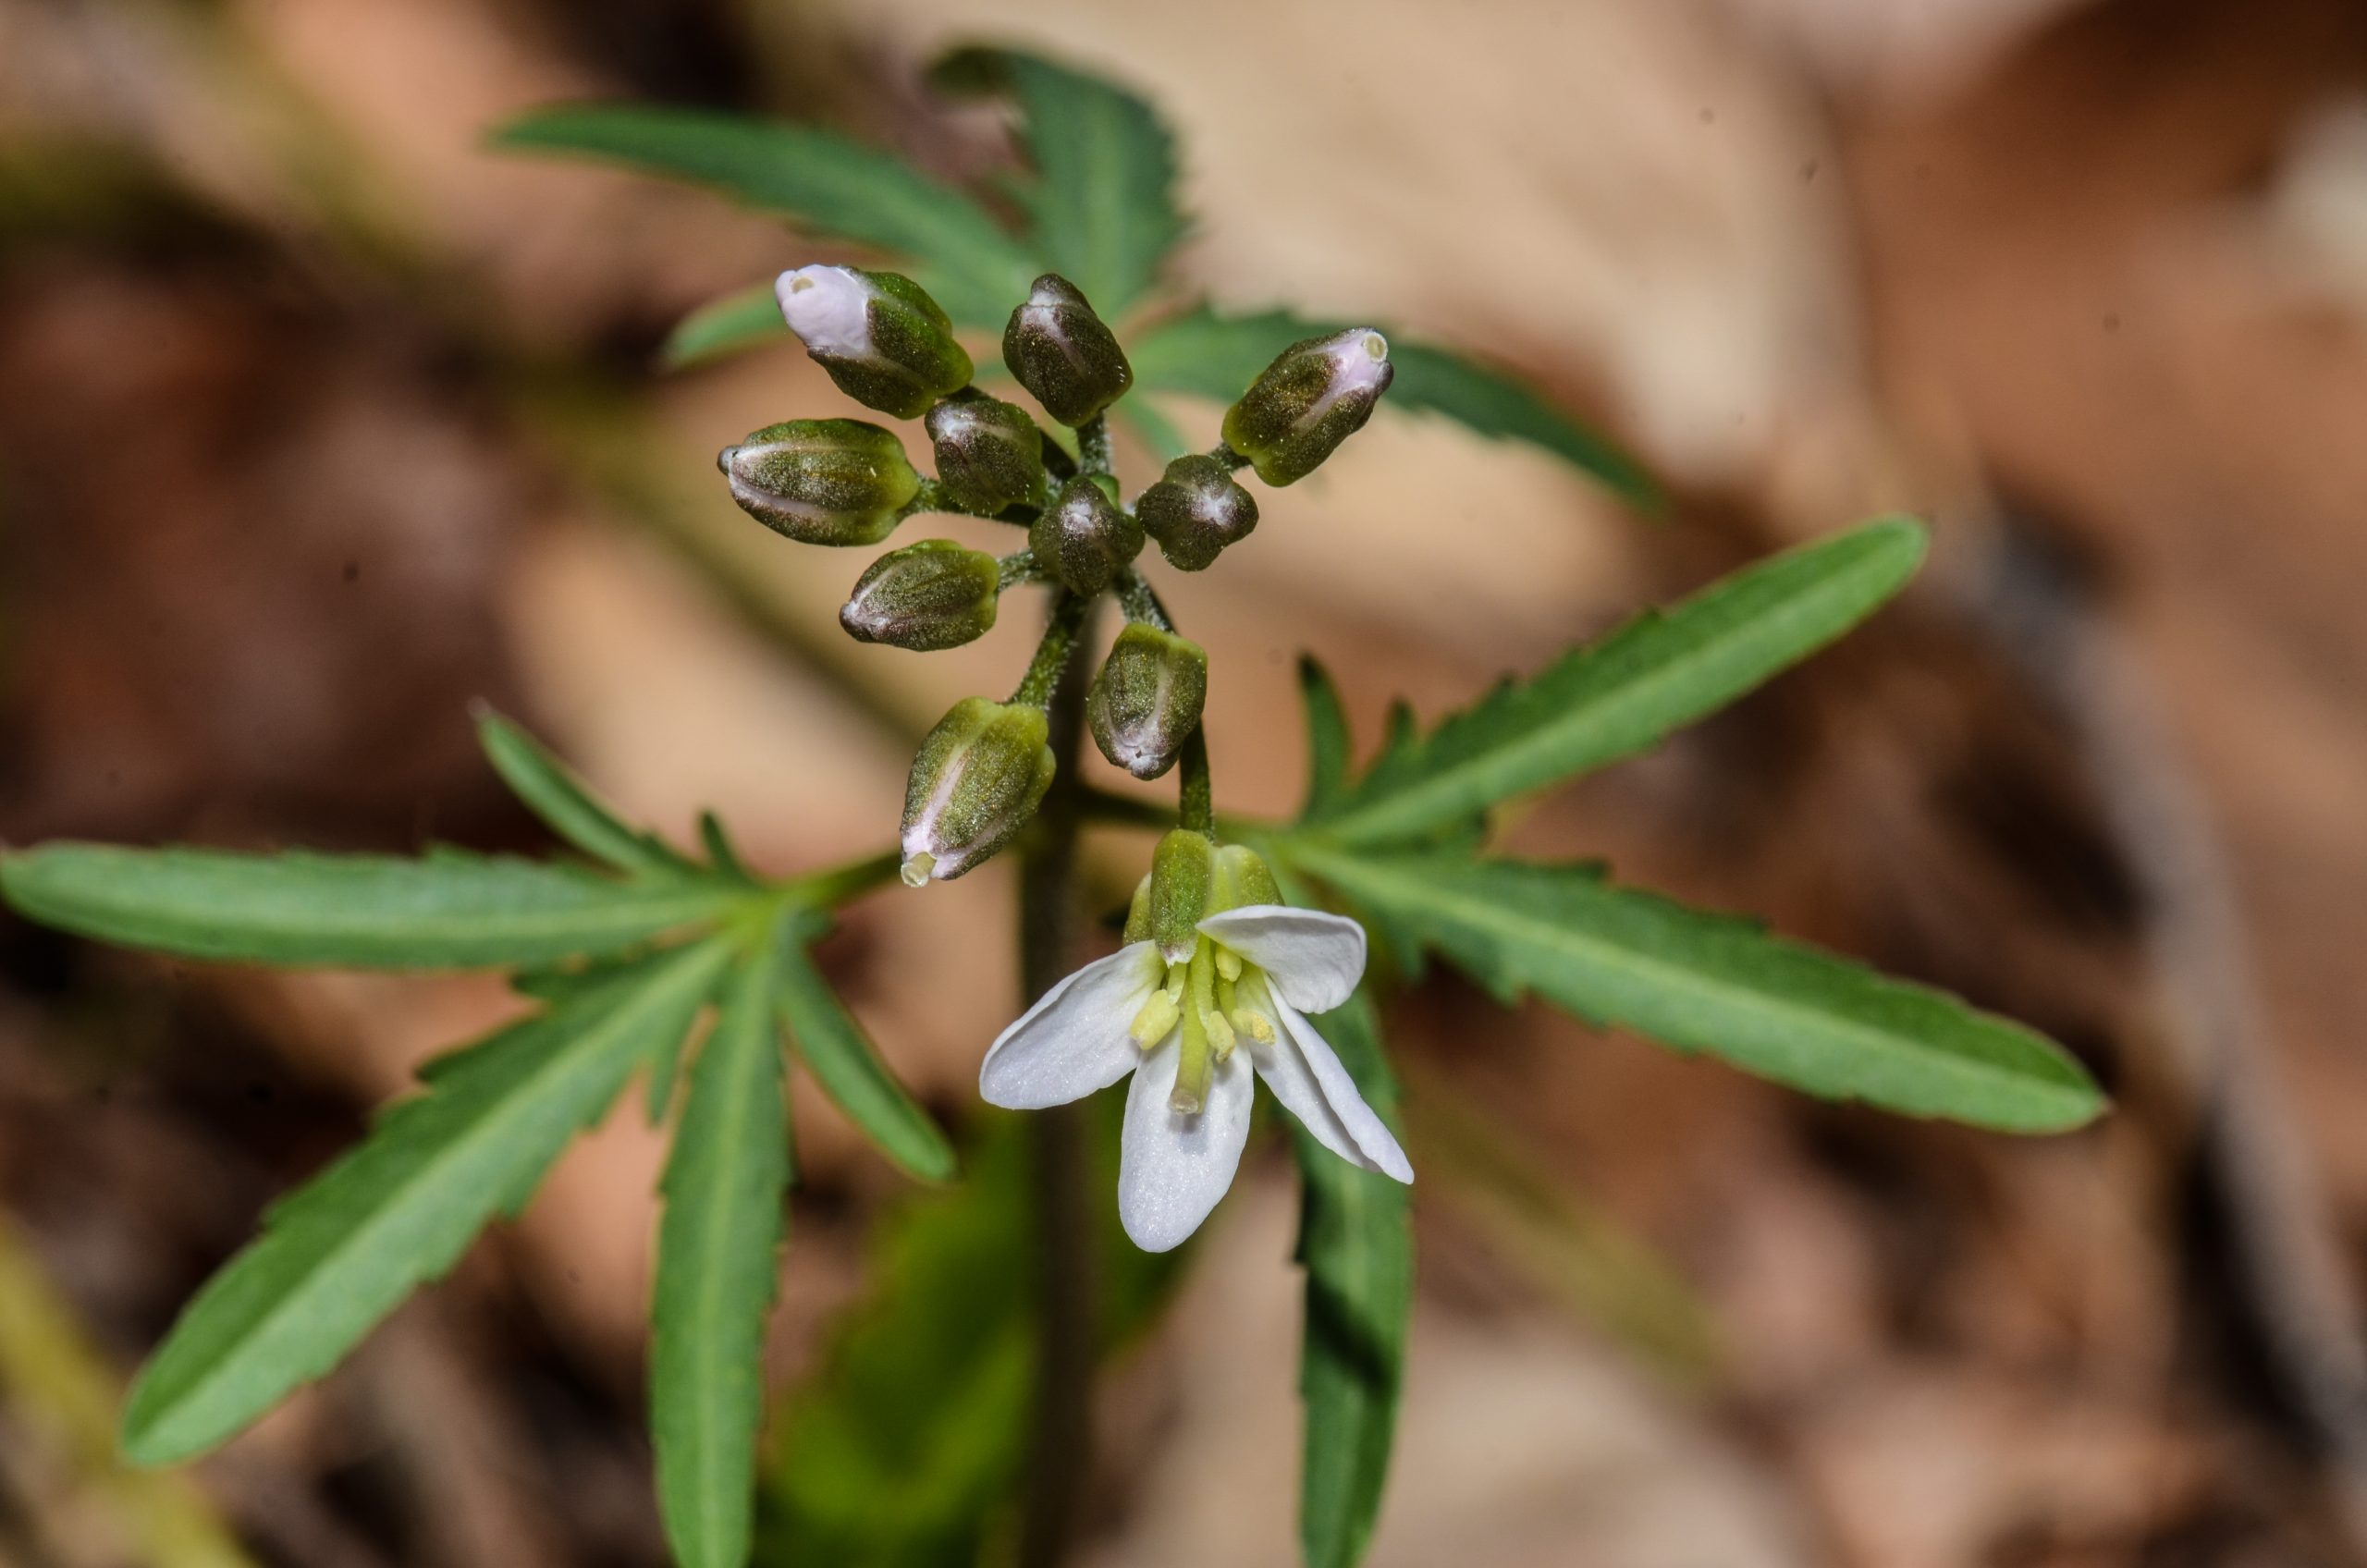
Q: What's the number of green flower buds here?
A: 10